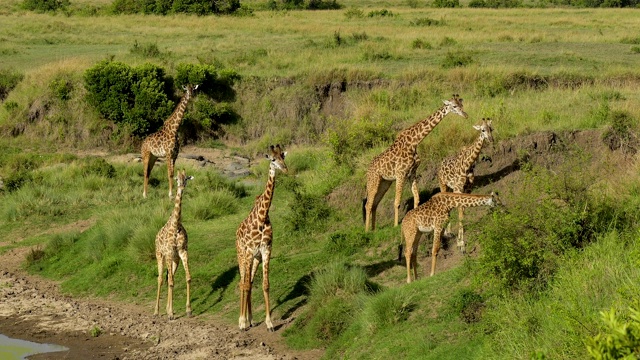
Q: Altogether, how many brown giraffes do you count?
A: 6